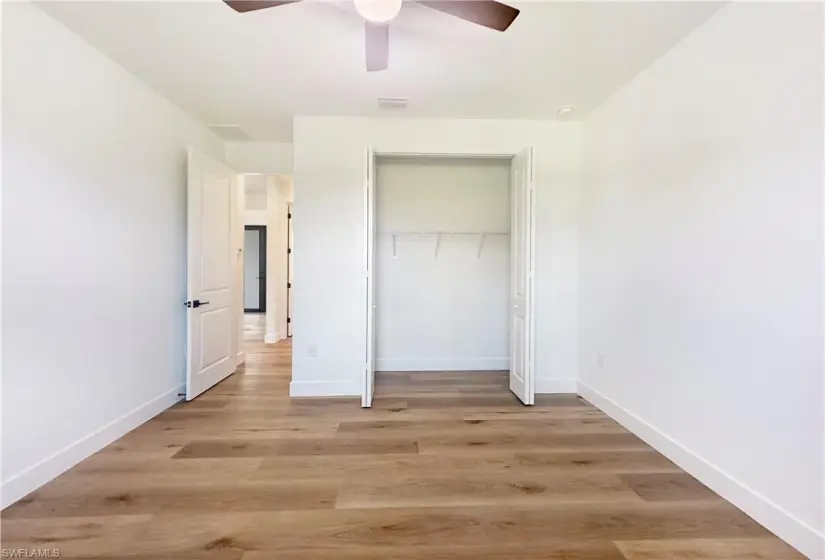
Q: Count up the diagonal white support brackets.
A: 3